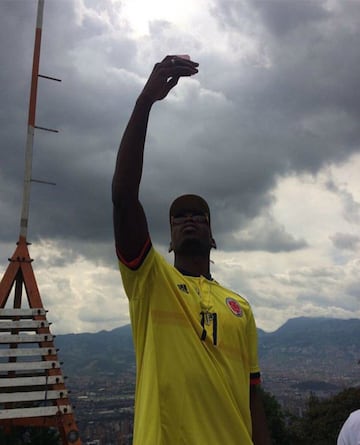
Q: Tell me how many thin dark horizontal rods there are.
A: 3